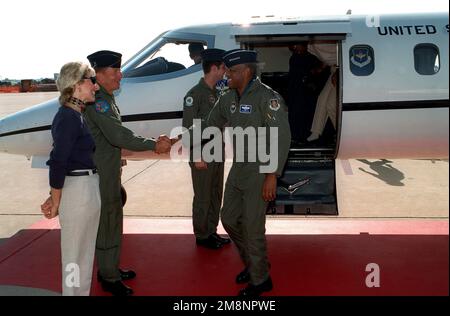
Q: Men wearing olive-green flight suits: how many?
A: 3